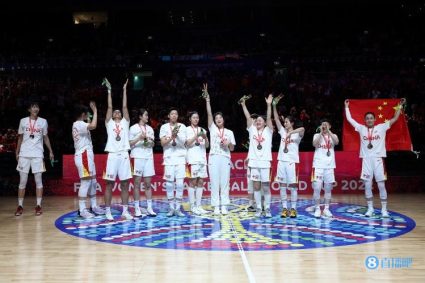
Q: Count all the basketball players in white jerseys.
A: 11